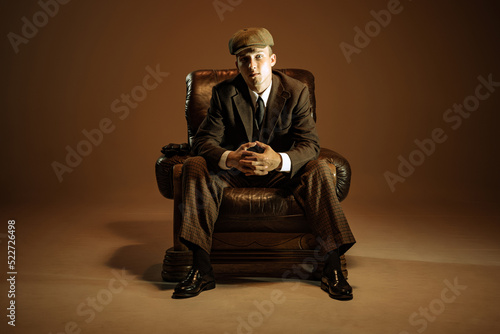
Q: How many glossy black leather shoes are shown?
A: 2